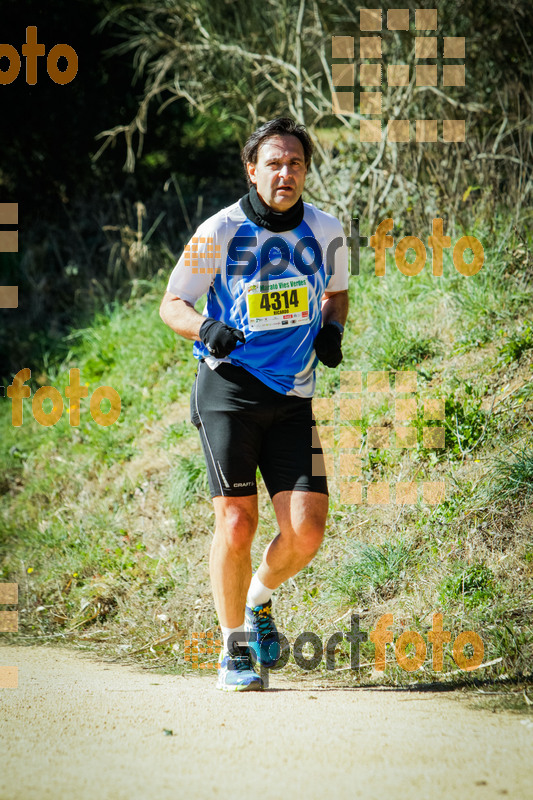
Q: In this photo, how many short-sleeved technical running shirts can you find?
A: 1